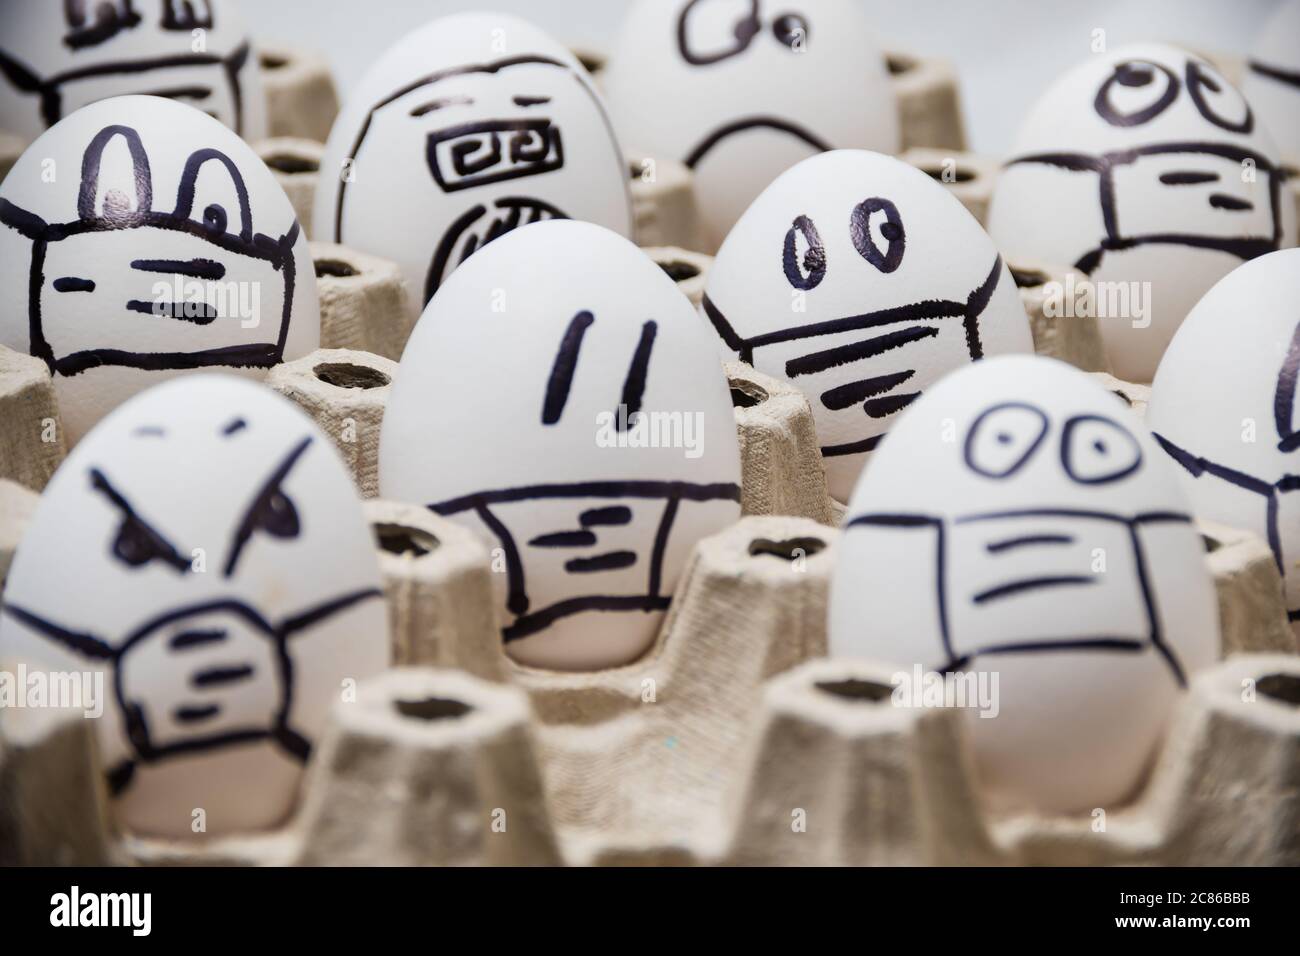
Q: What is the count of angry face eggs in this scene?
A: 1